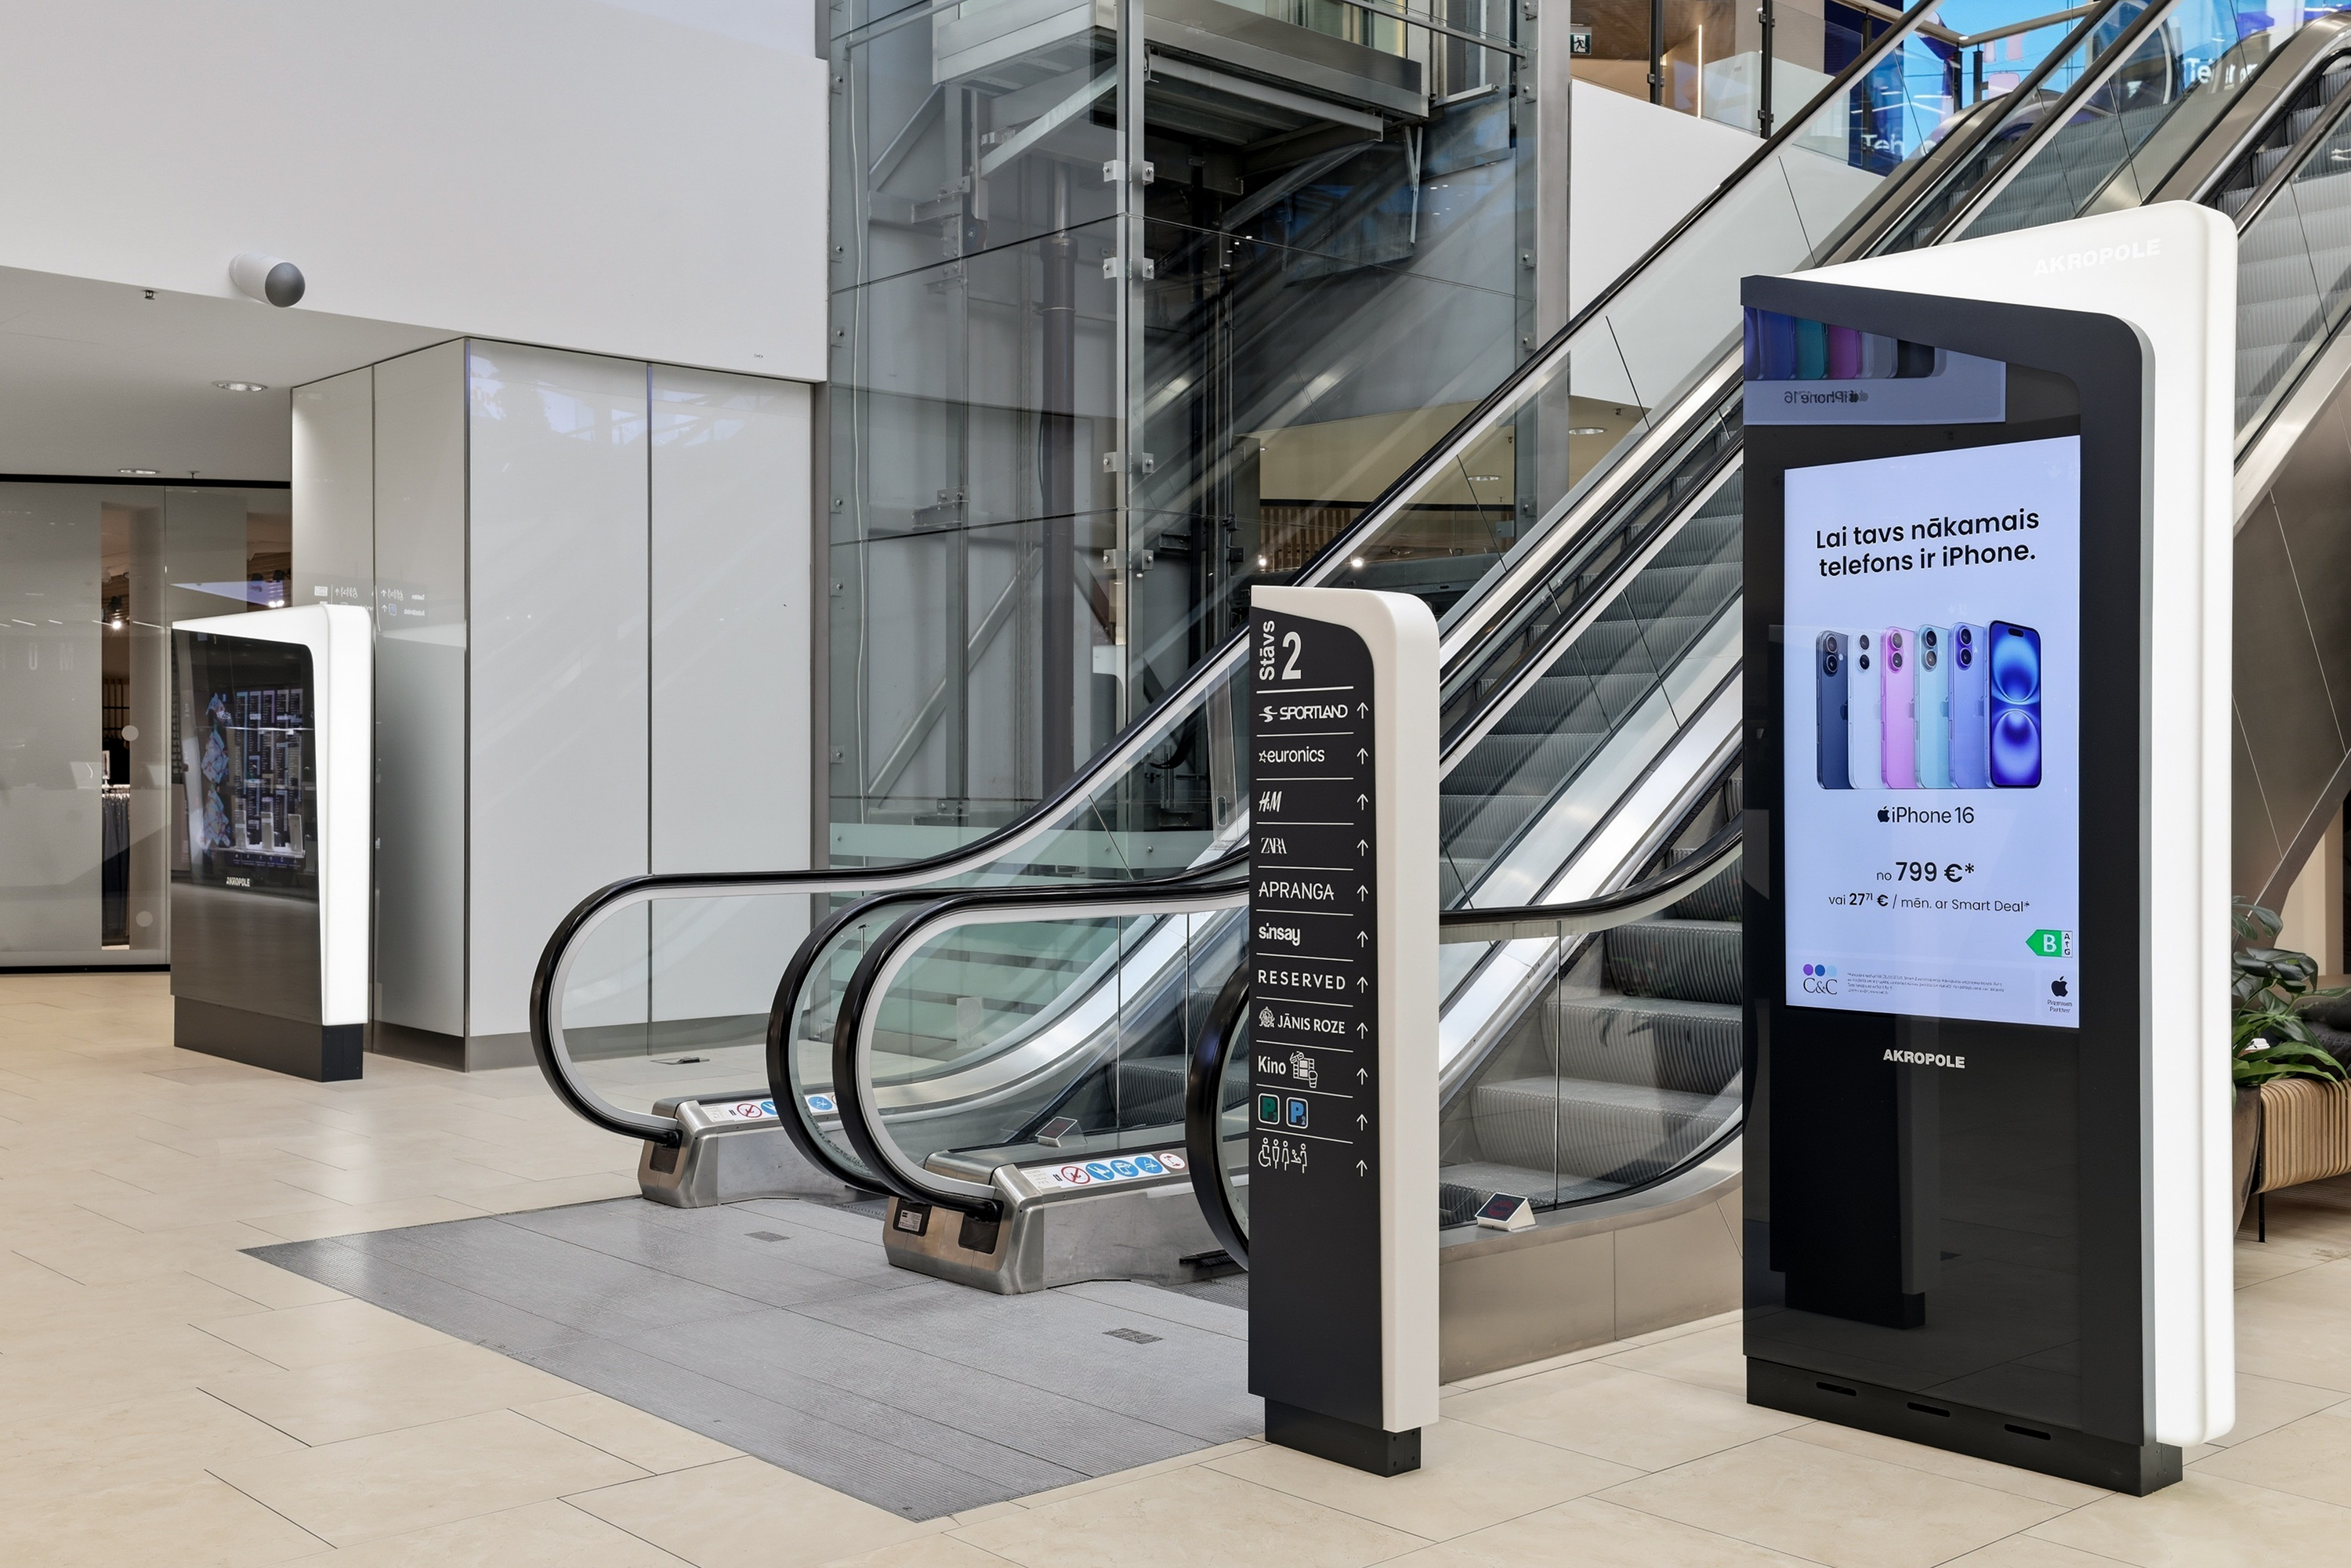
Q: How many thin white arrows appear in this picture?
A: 11